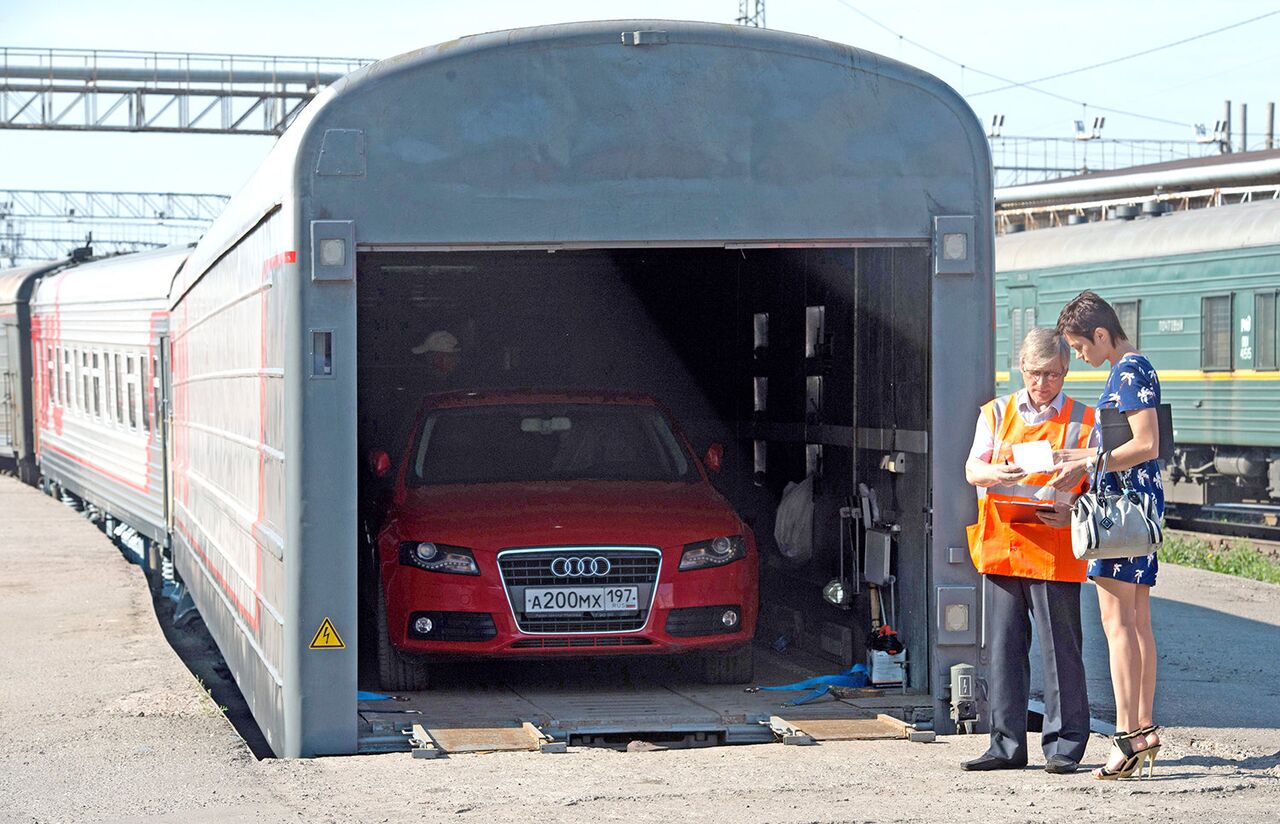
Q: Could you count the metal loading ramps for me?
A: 2